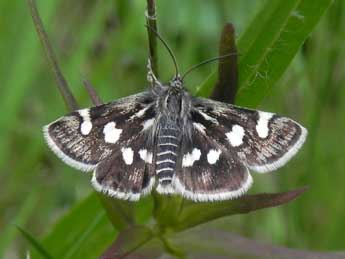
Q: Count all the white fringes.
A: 4